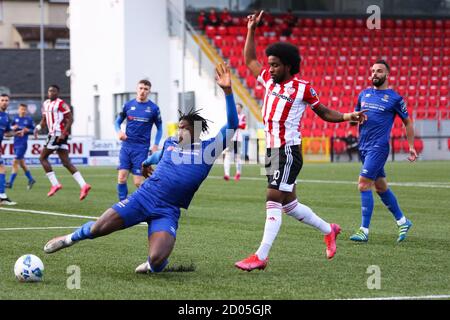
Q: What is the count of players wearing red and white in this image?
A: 3